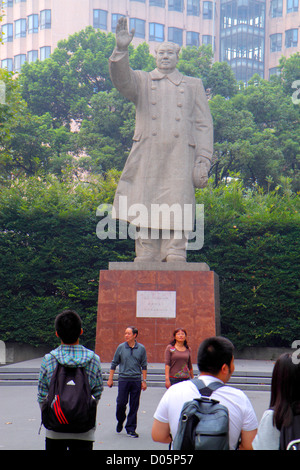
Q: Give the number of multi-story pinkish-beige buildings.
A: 1